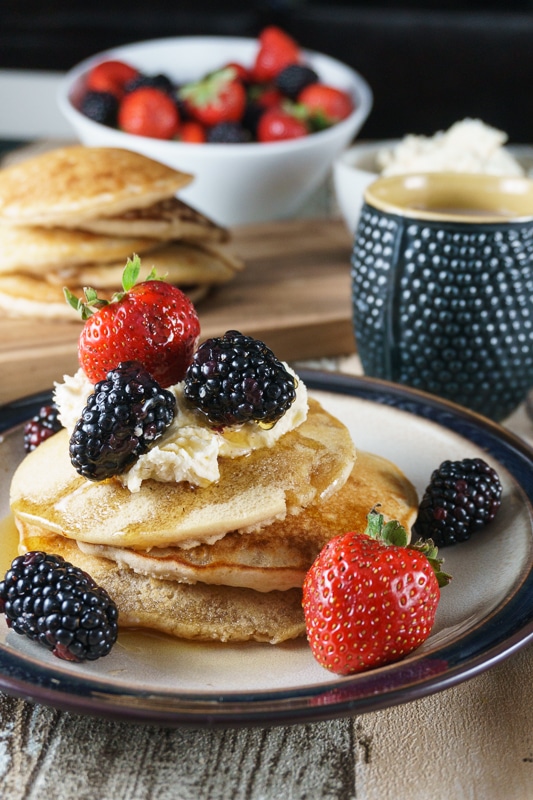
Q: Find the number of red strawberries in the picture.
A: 11